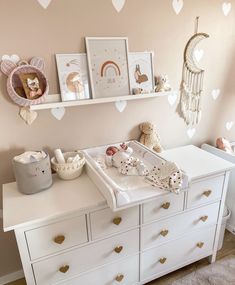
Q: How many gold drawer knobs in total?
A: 11